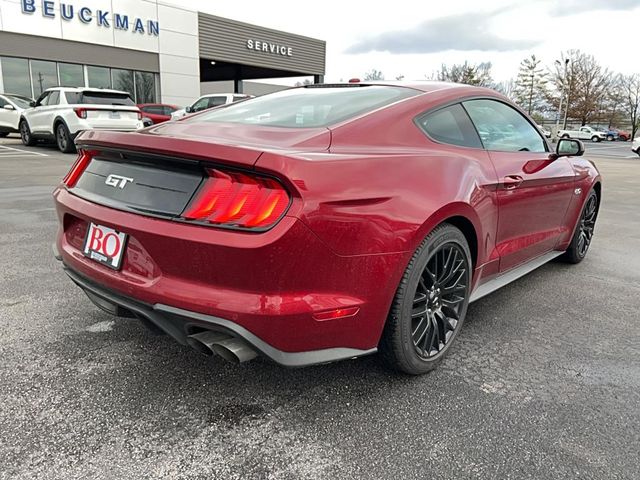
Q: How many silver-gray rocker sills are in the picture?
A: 1